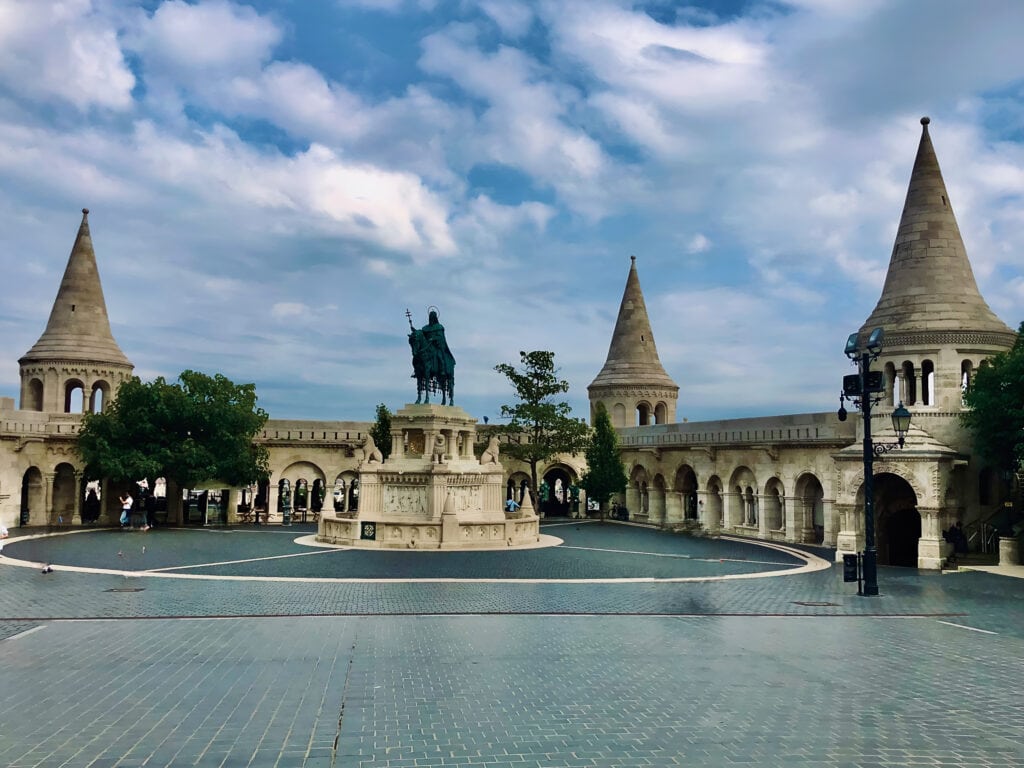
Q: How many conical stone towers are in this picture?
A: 3